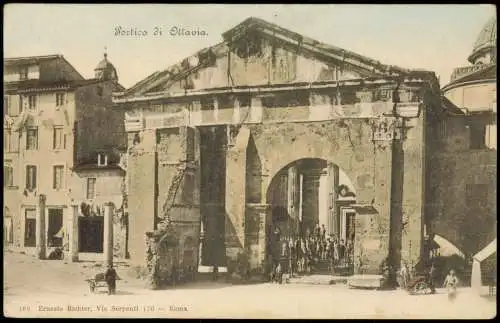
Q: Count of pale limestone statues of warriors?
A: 0